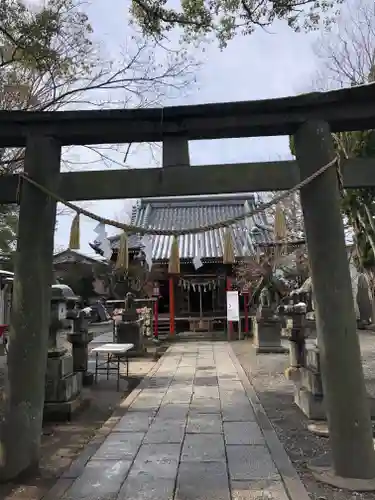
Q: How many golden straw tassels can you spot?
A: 5